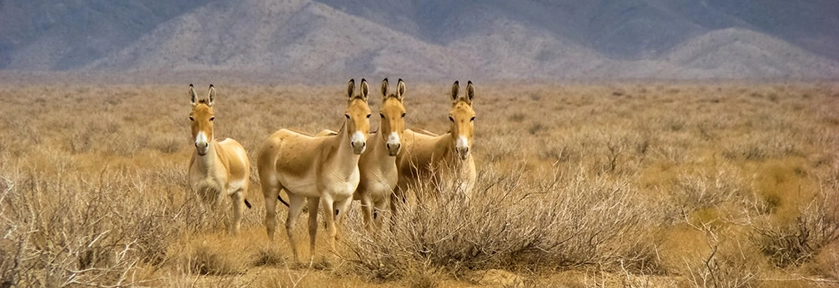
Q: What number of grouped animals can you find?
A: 4